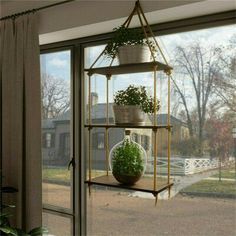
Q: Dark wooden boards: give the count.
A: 3